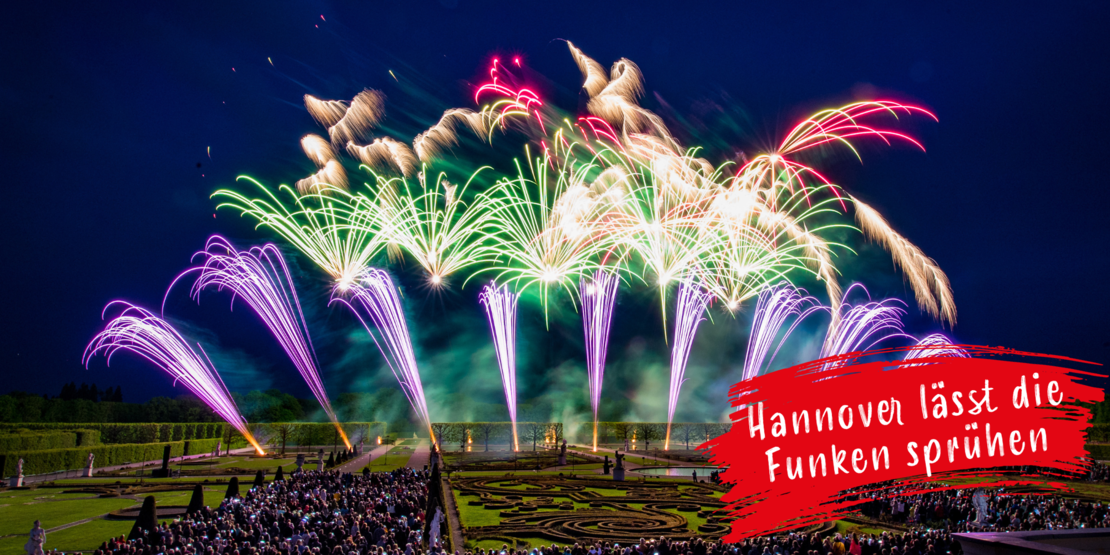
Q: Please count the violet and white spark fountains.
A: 9